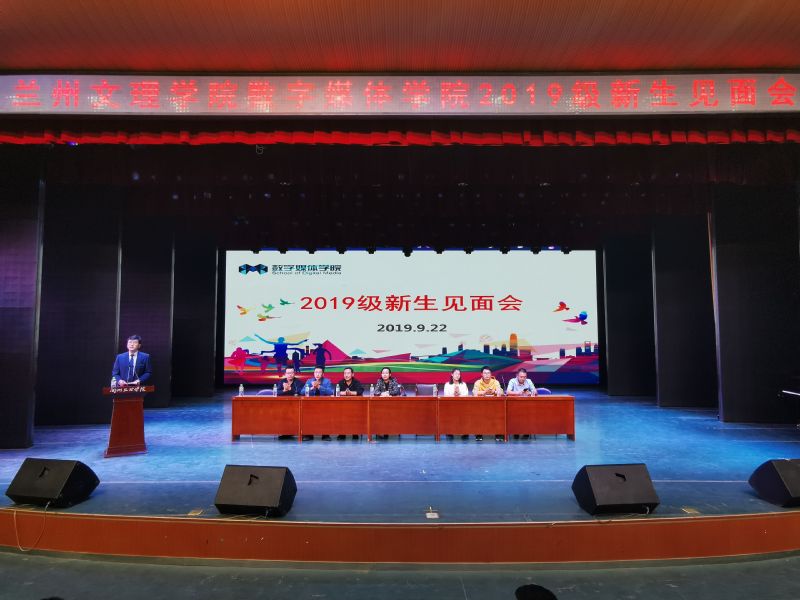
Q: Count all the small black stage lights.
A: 4